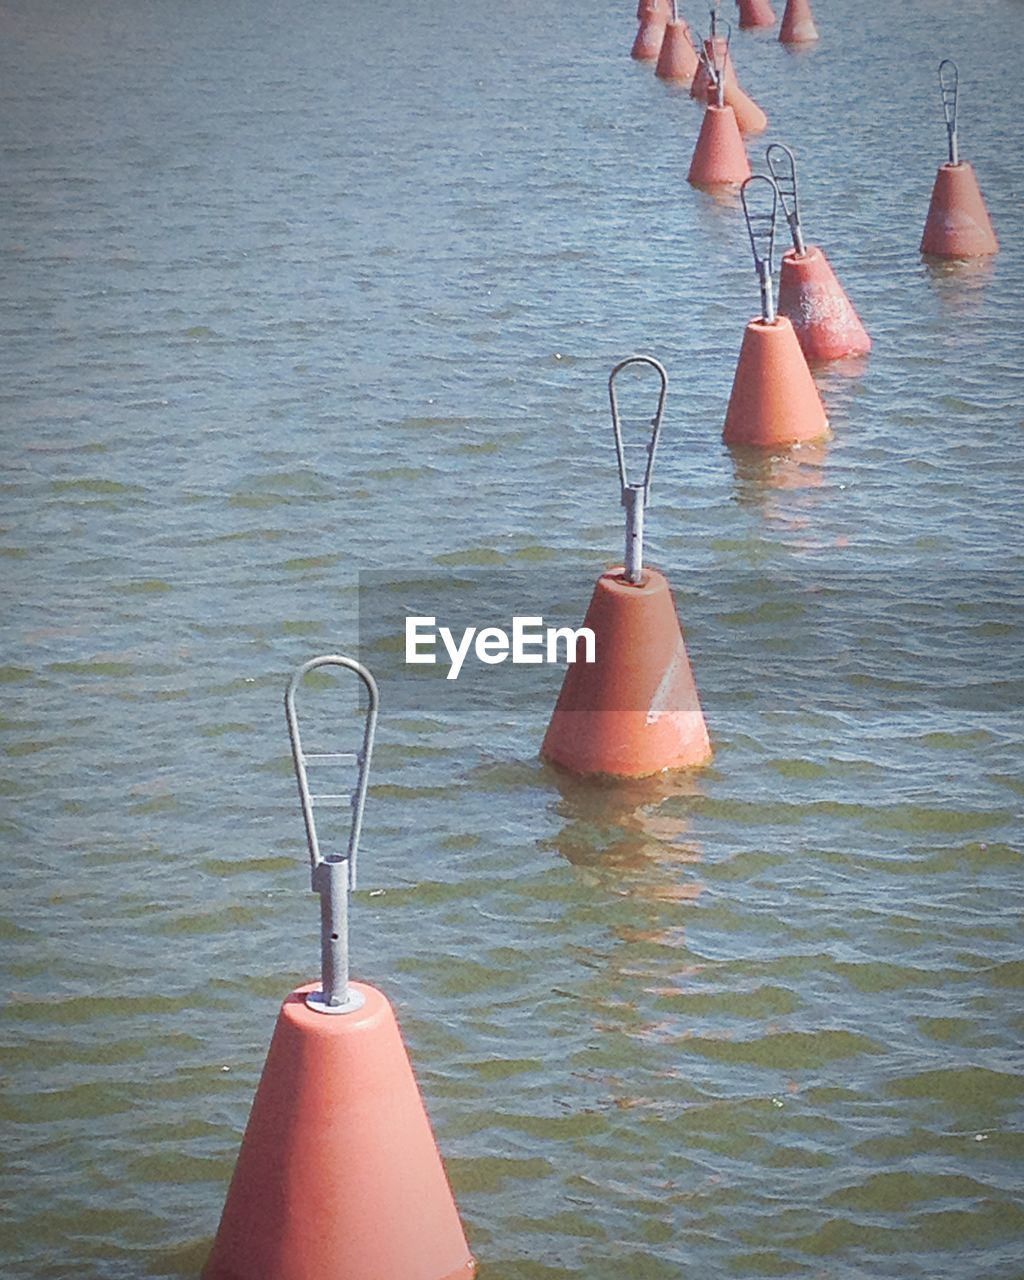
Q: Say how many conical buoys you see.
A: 13